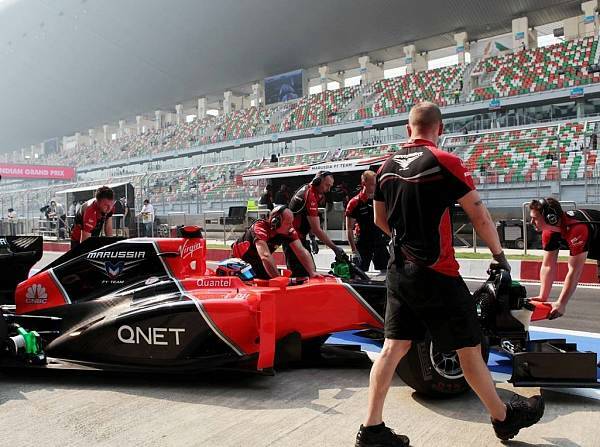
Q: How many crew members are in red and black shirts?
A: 6